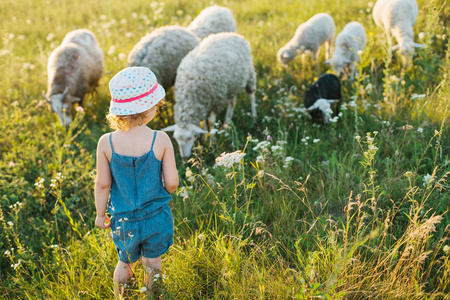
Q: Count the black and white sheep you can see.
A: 1